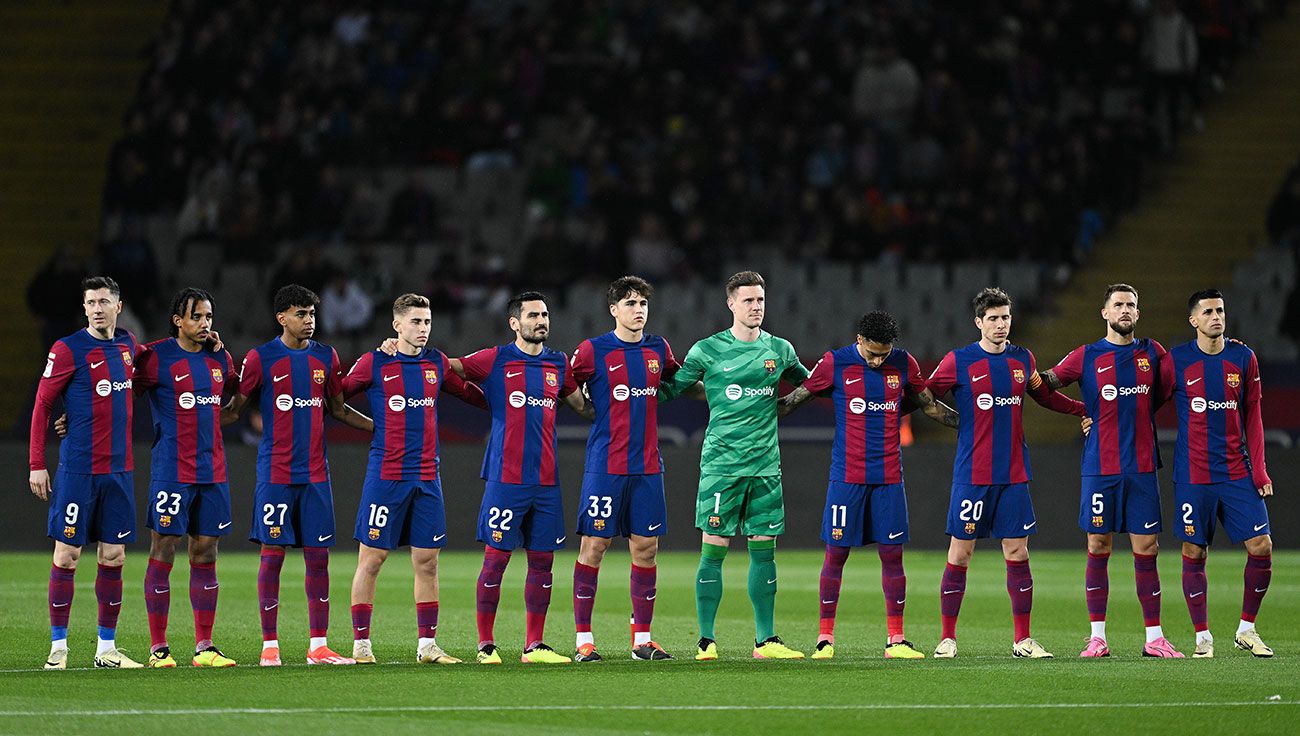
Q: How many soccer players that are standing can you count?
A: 11